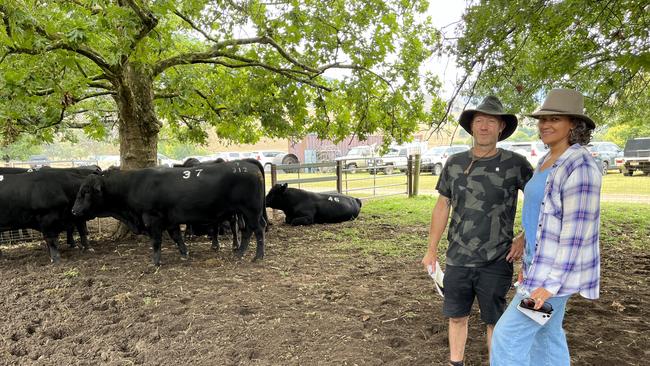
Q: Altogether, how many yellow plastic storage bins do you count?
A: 0